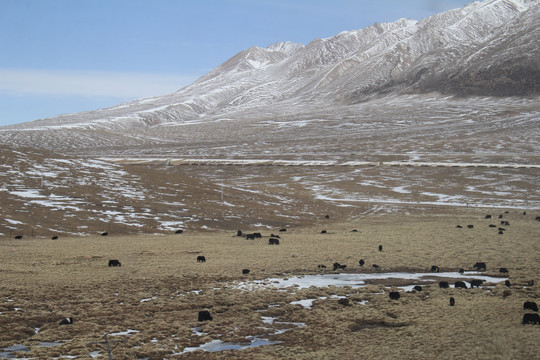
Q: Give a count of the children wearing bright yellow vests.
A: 0